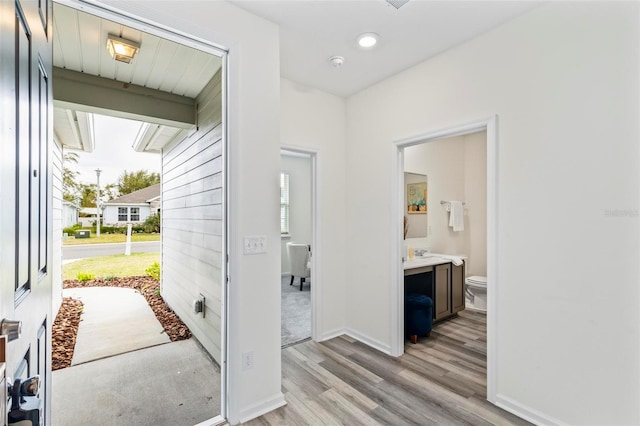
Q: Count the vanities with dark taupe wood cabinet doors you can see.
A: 1